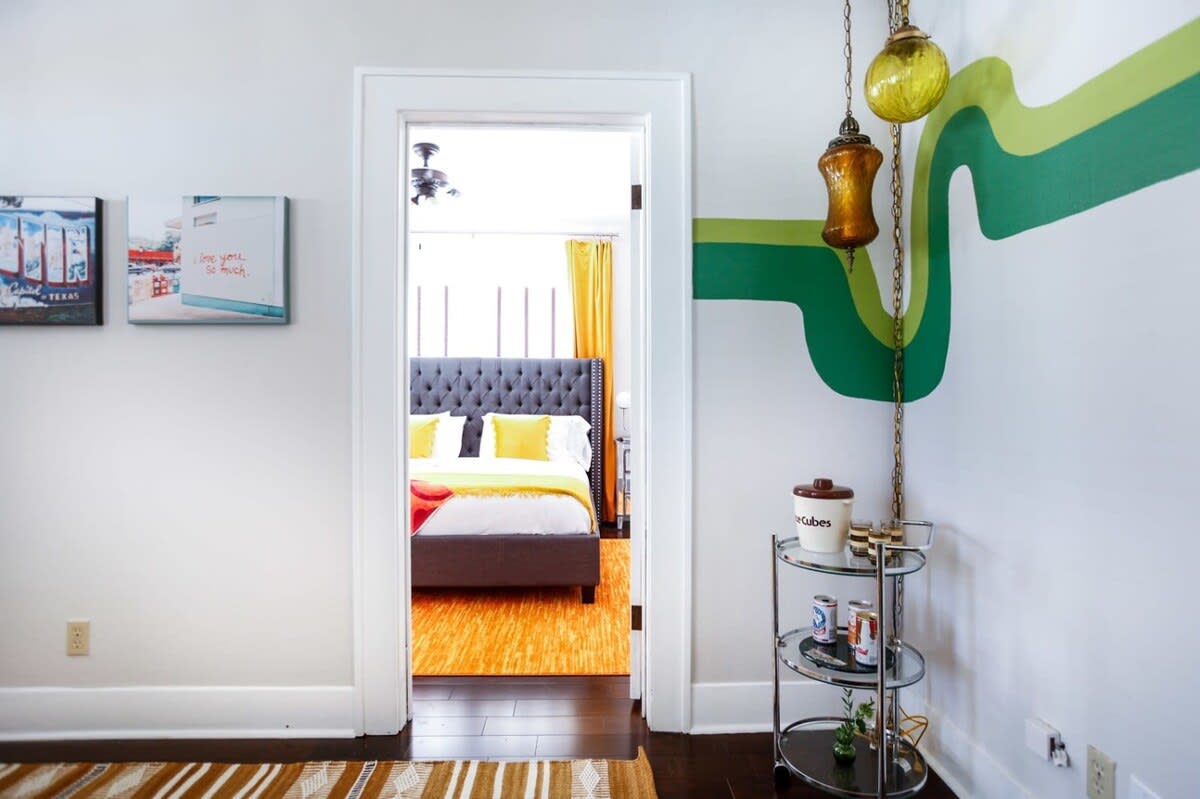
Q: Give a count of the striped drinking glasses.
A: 3